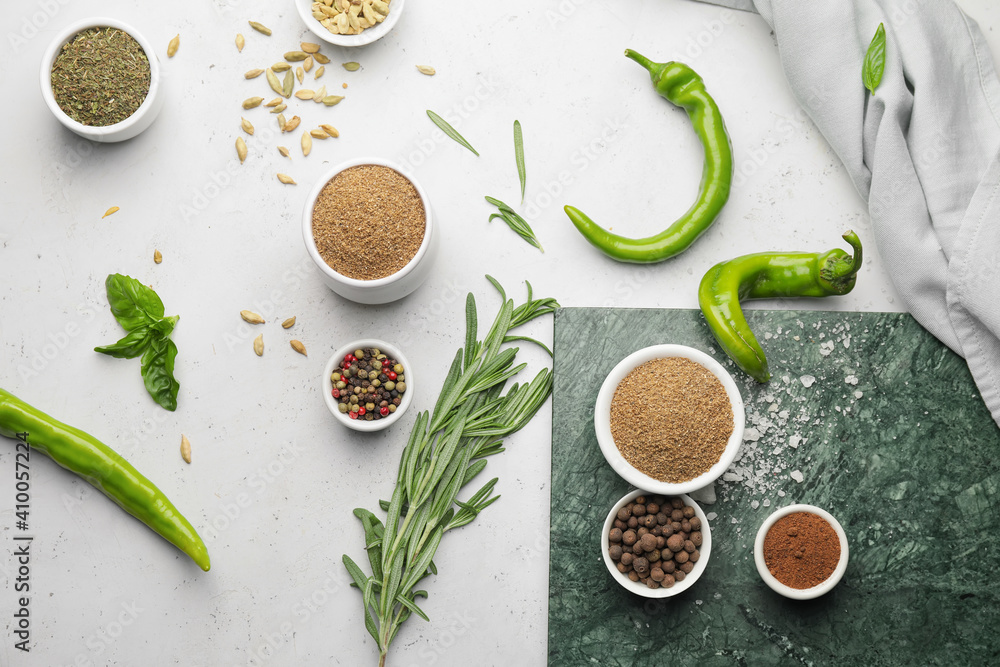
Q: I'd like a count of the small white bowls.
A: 7